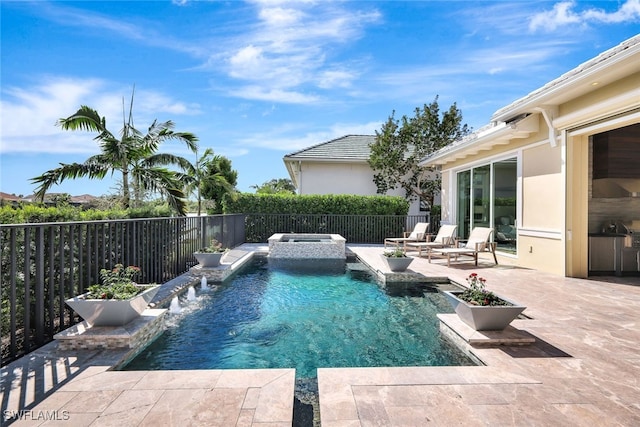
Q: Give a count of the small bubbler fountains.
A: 3